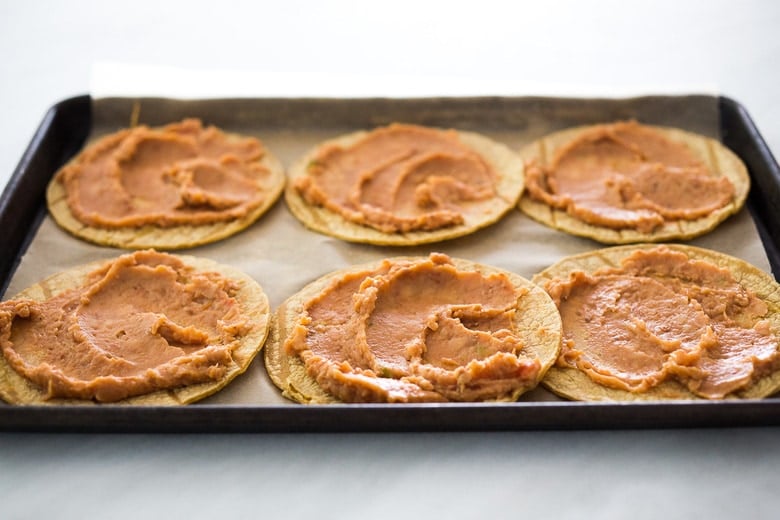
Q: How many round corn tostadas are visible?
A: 6